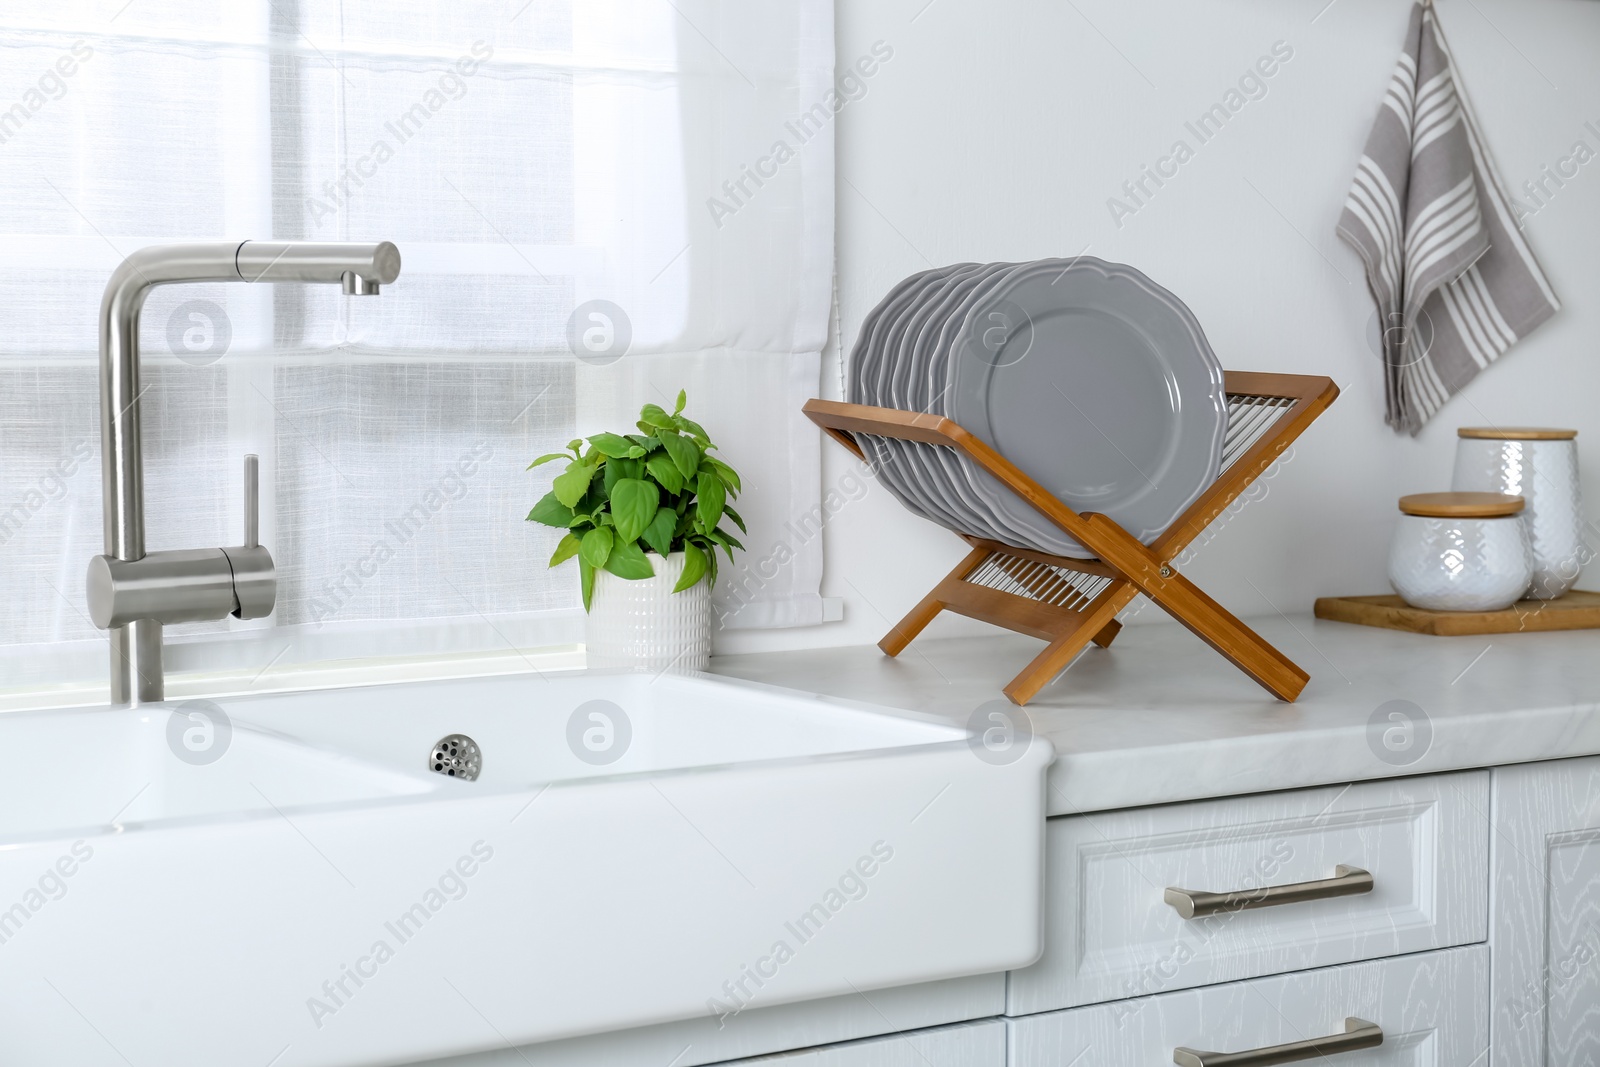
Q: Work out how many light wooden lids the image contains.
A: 2